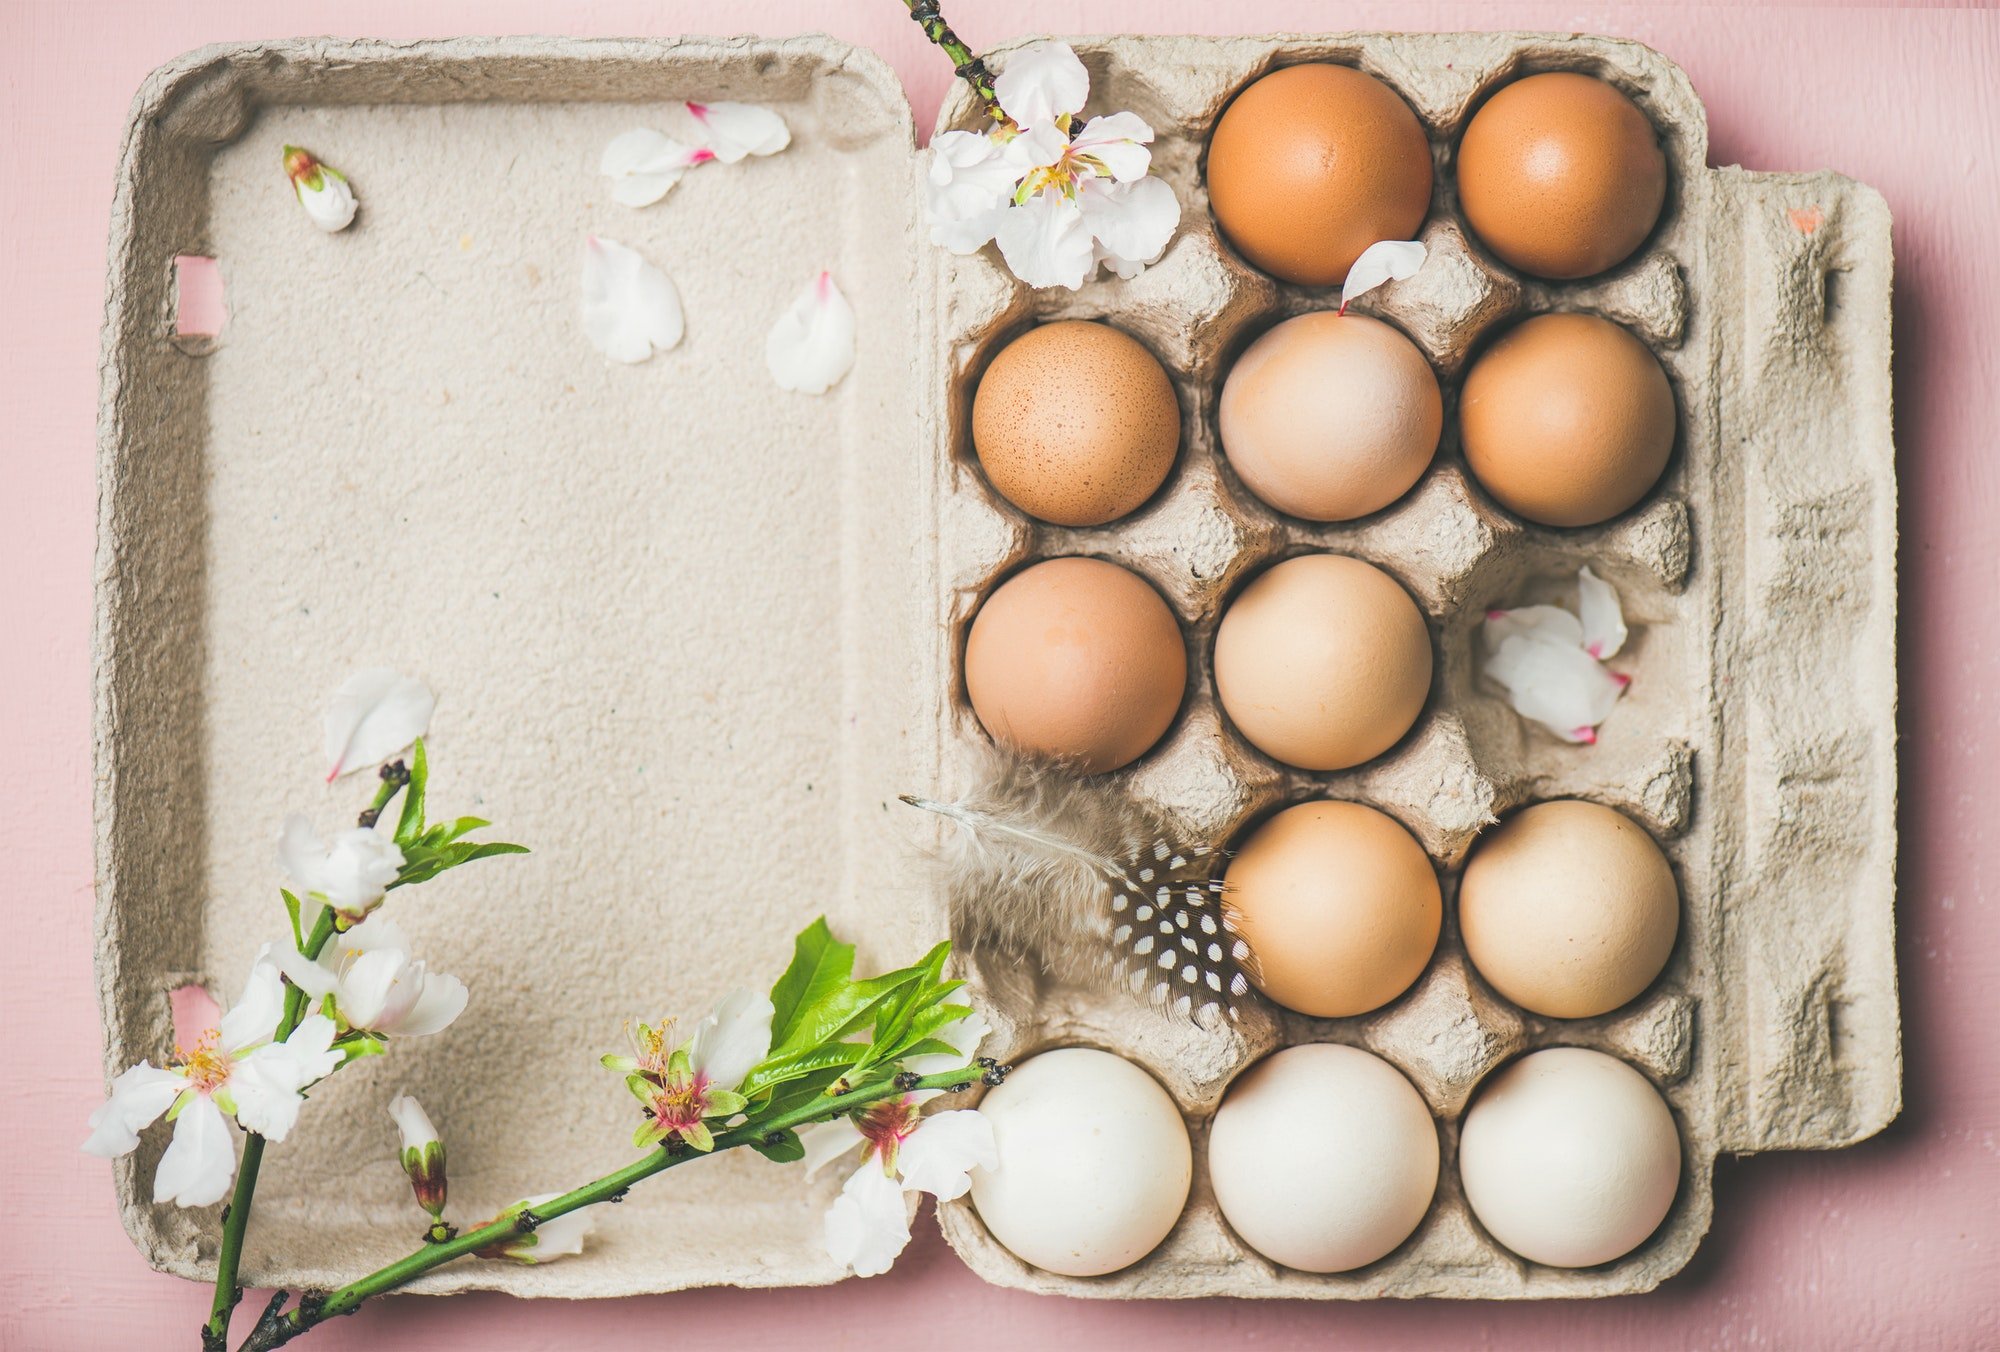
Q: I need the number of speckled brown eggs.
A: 1